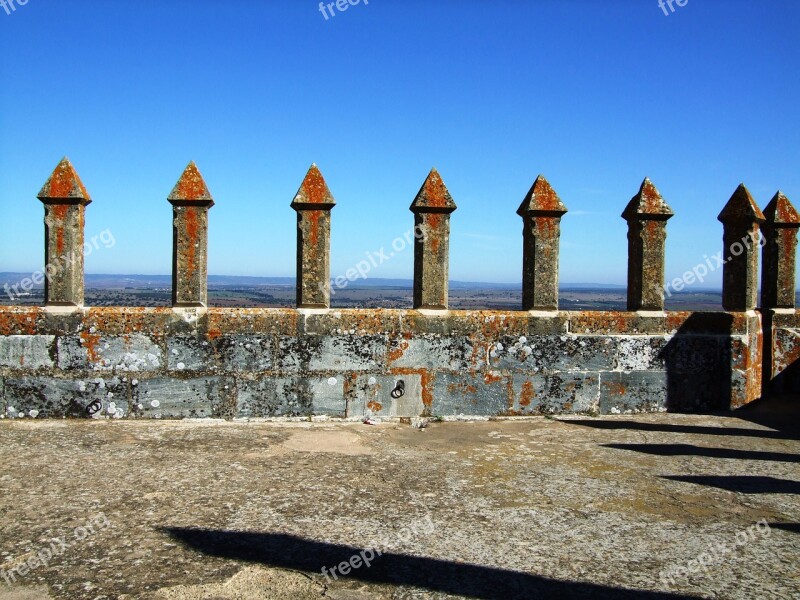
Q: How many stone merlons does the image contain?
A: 8